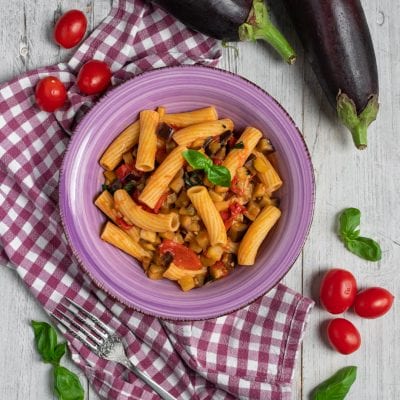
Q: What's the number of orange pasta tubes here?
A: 13